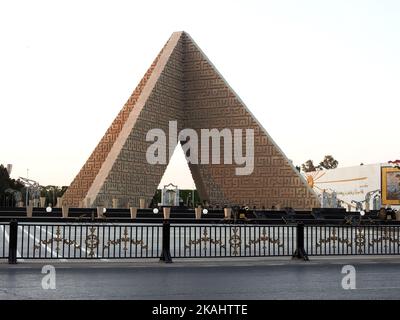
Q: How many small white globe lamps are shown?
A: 5